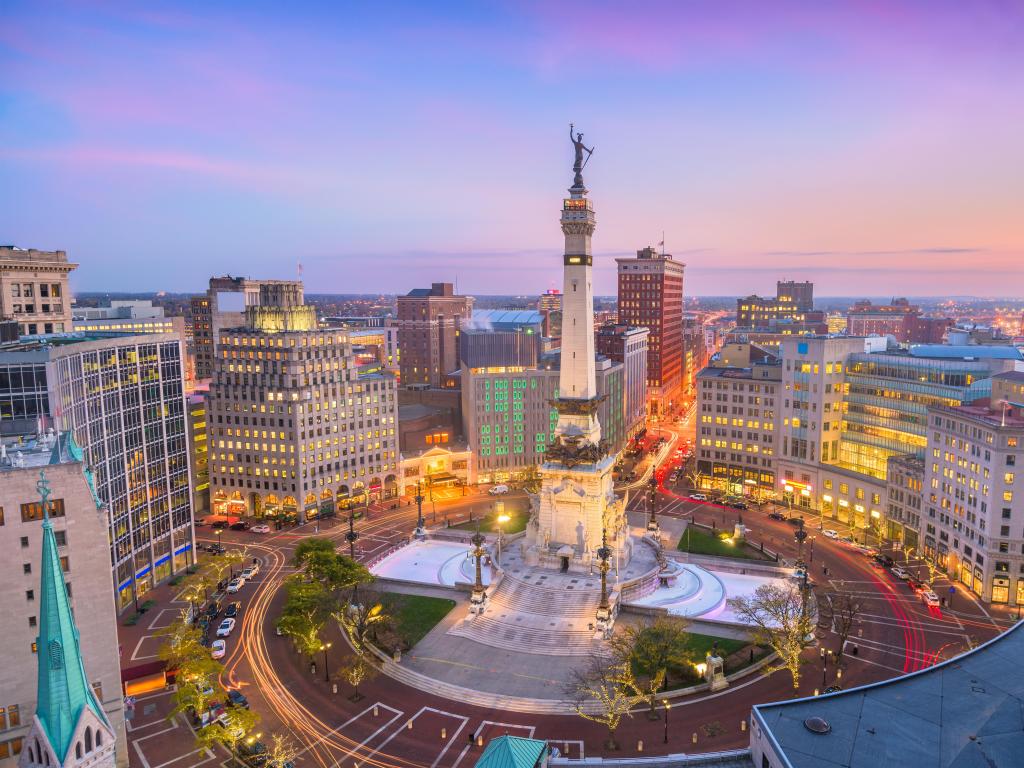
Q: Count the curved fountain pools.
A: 2